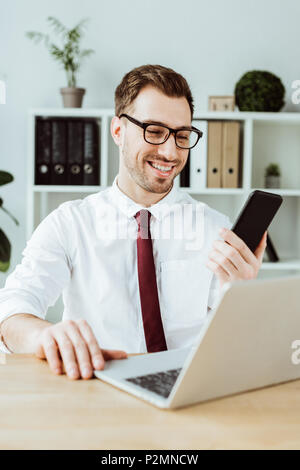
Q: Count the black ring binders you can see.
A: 4